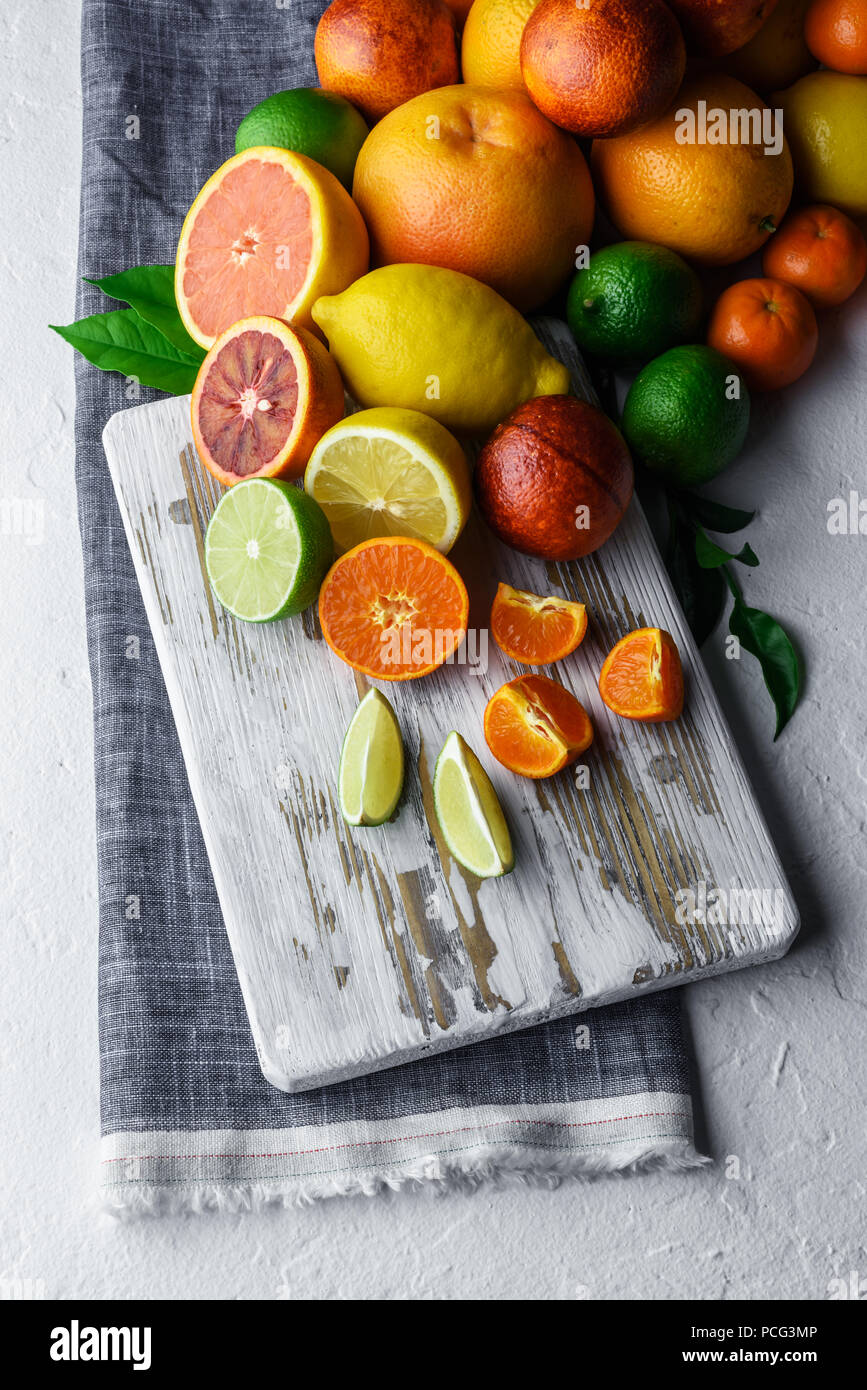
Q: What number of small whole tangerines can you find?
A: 3